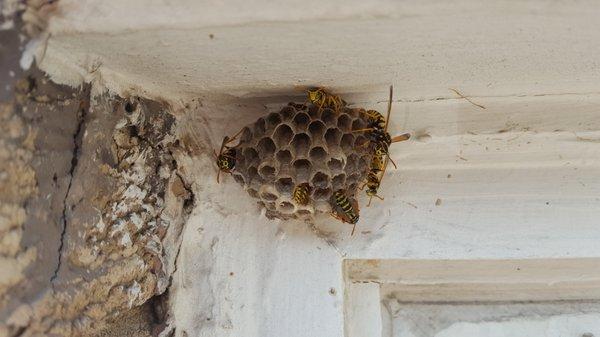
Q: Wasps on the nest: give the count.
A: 6